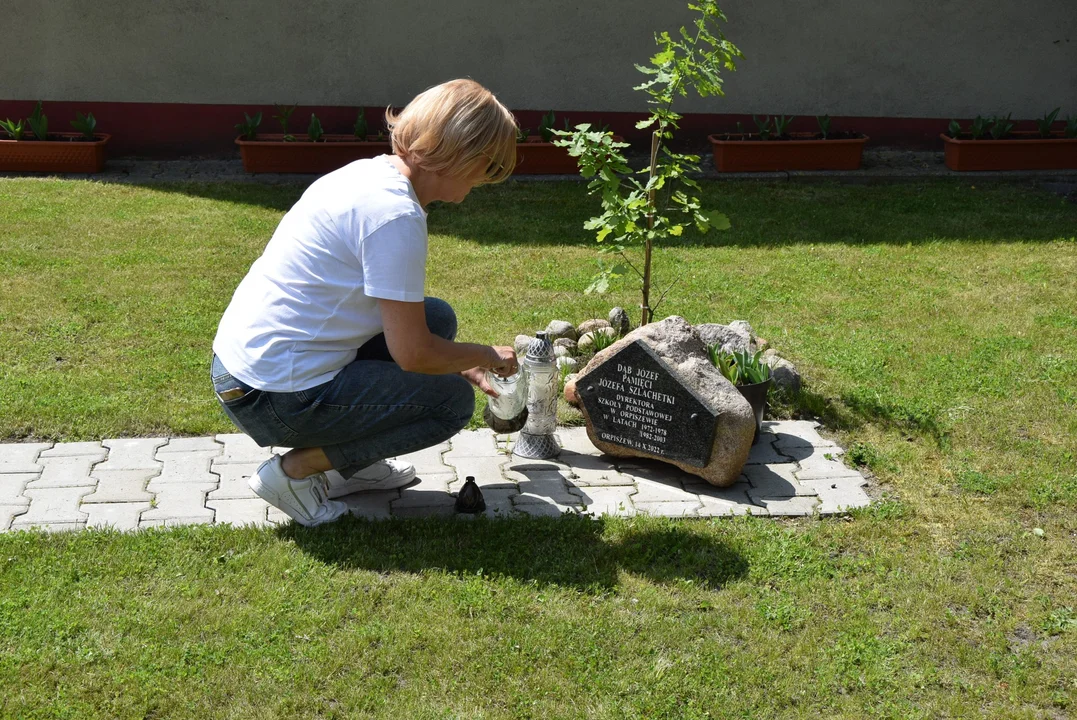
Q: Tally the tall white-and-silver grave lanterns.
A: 1